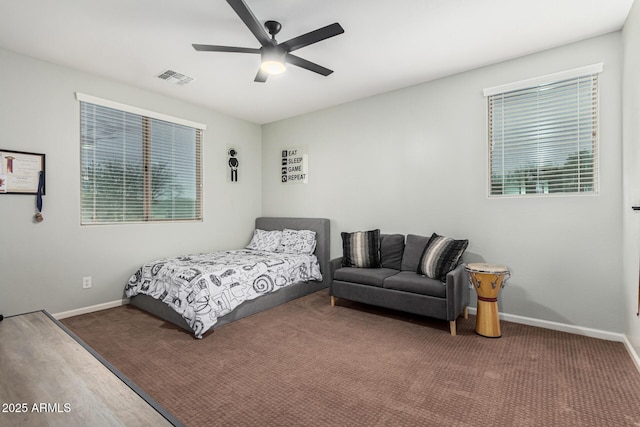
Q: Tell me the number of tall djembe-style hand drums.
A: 1